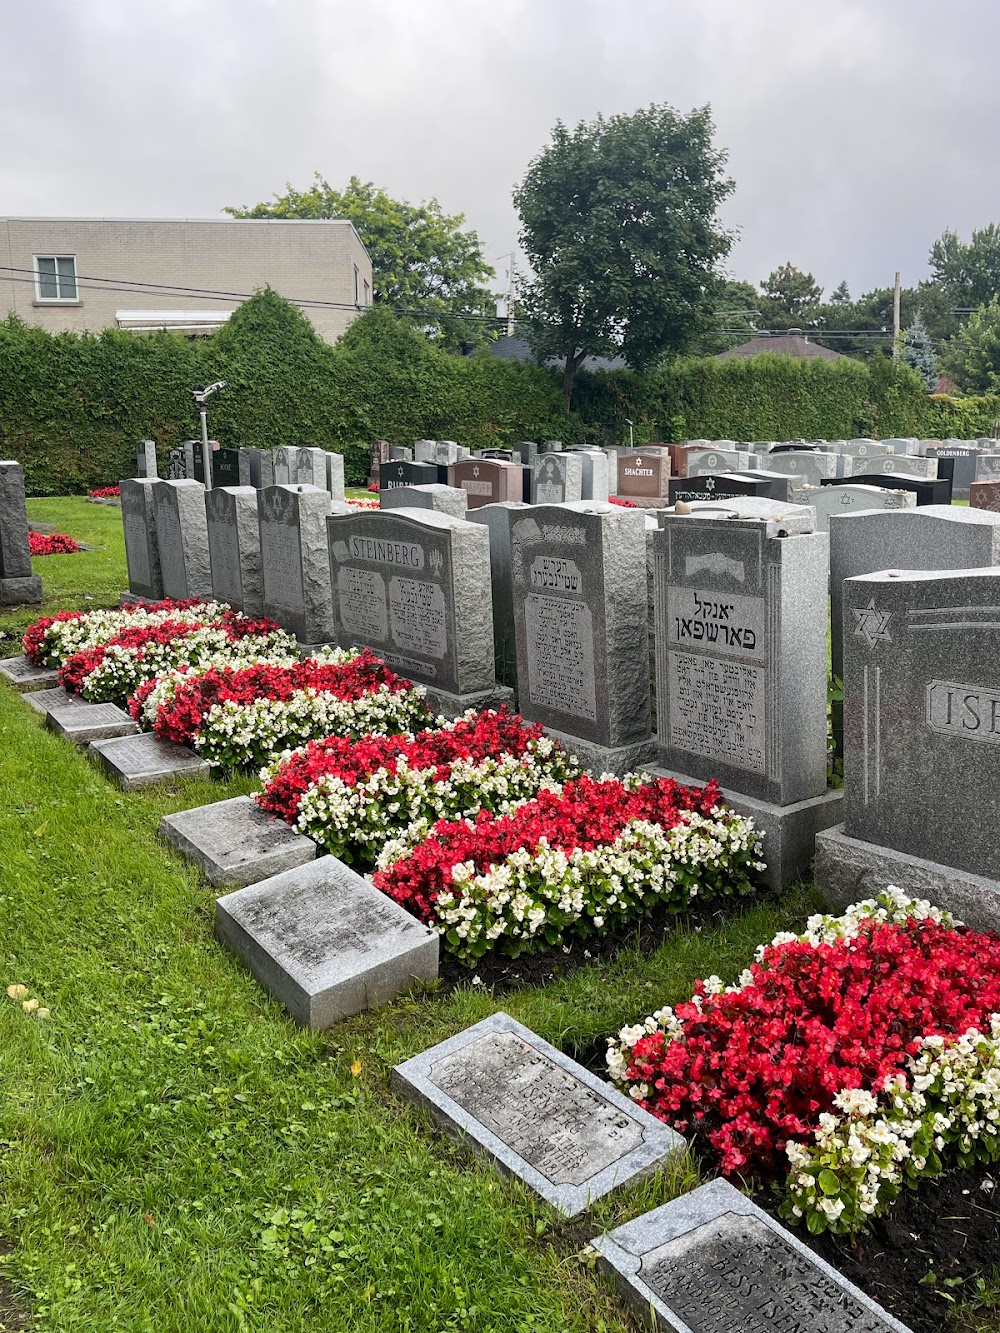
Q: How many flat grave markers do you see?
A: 8